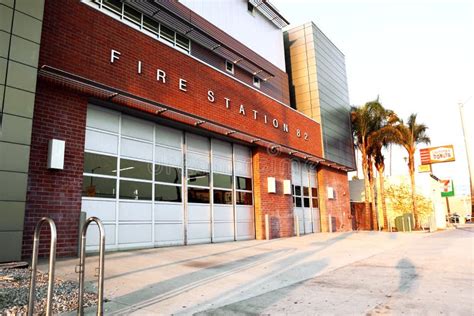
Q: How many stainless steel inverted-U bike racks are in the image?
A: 2